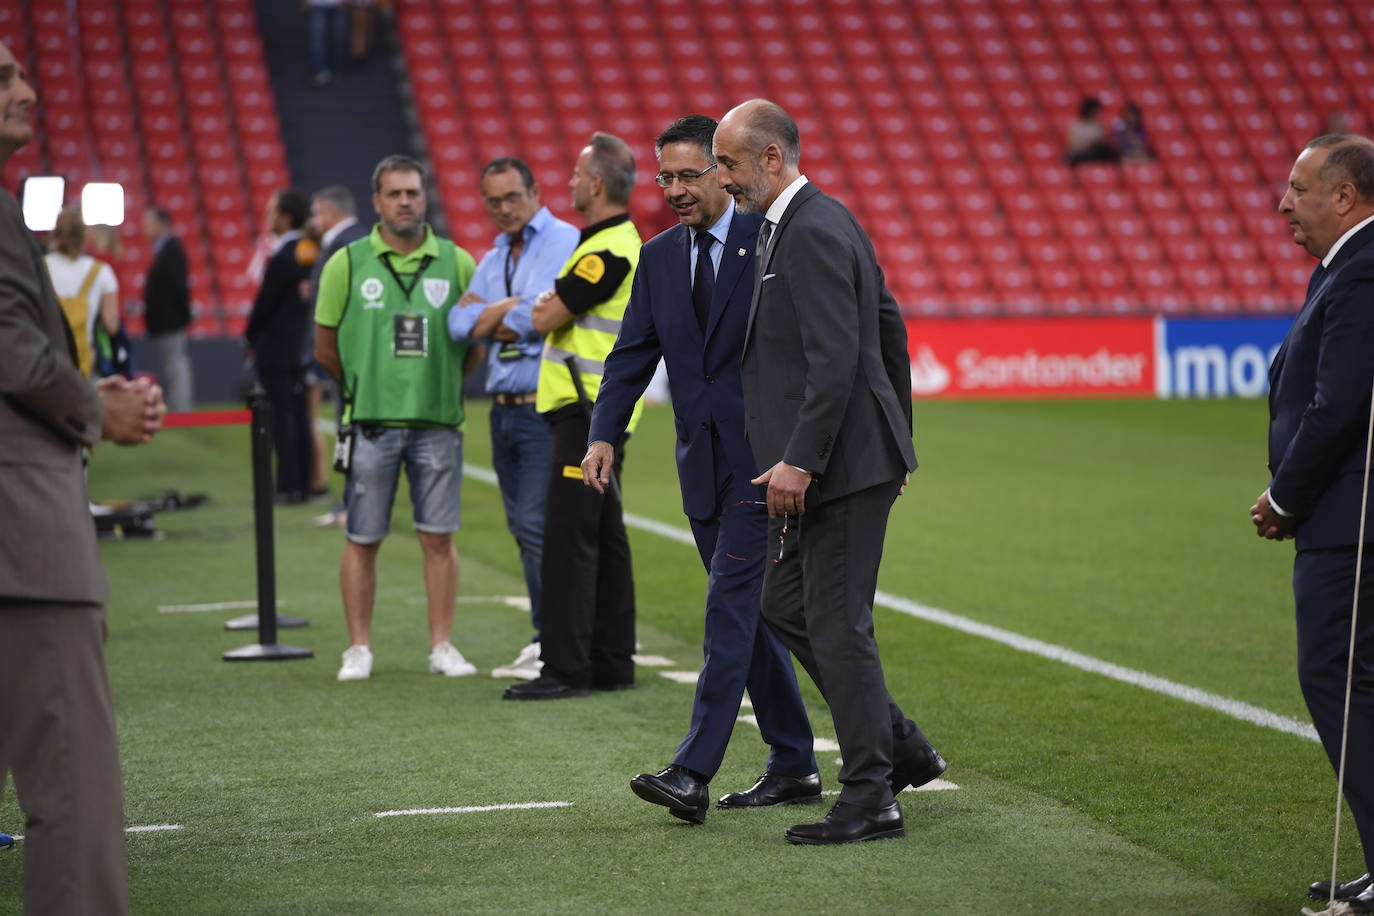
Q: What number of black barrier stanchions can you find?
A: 2